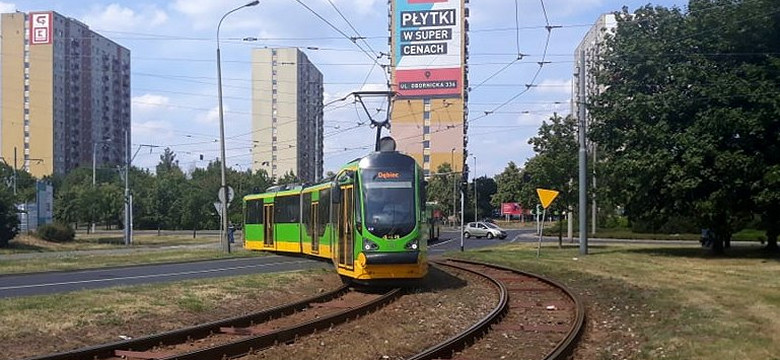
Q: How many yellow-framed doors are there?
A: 3